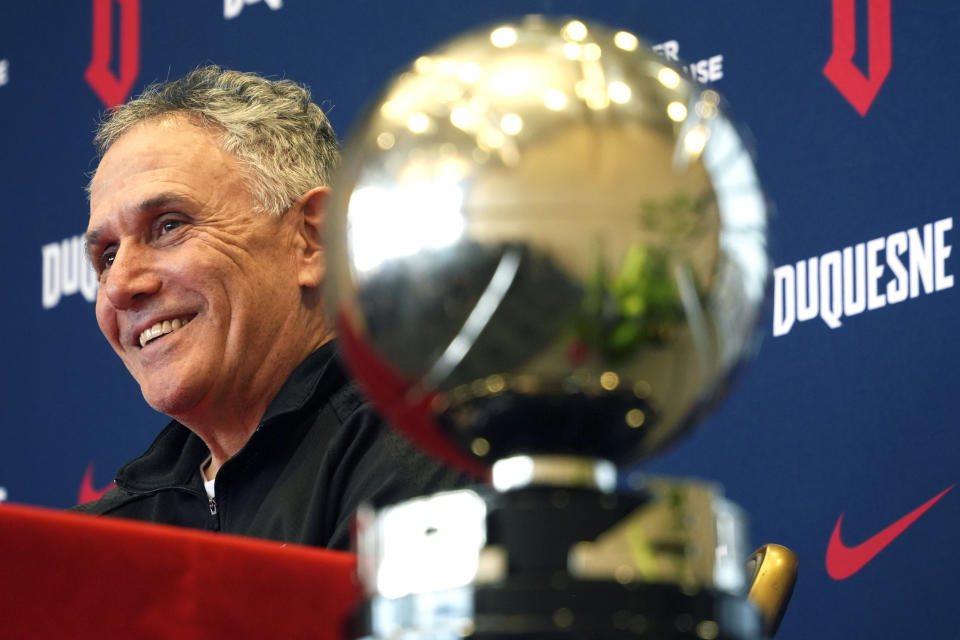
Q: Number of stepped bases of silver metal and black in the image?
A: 1